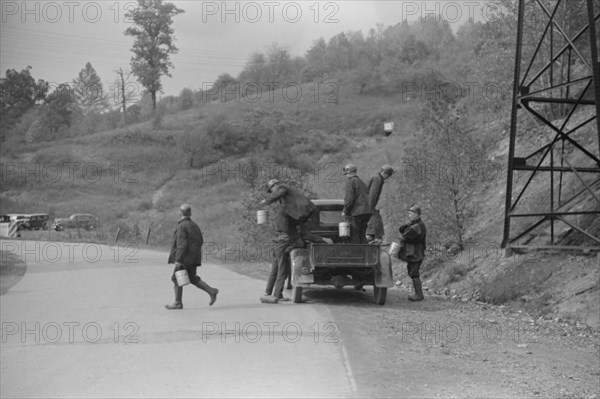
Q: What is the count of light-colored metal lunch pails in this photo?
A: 4